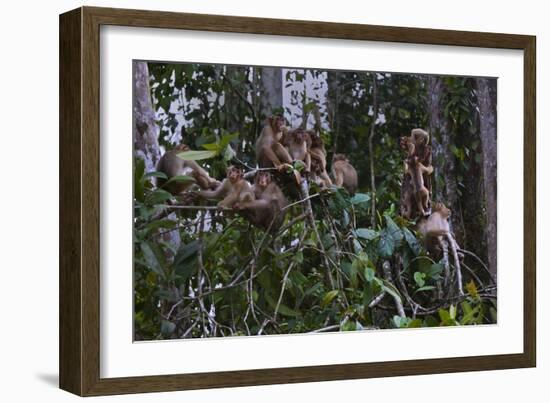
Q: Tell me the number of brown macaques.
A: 10